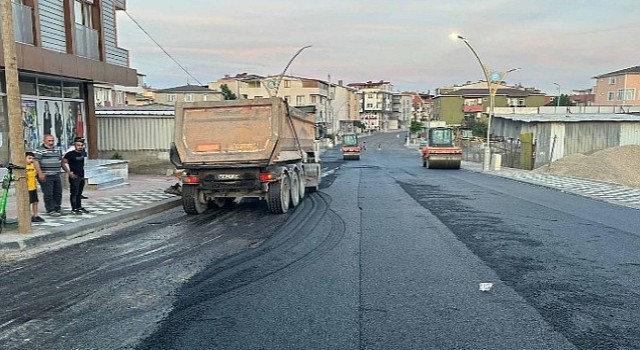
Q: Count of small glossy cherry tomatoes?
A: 0